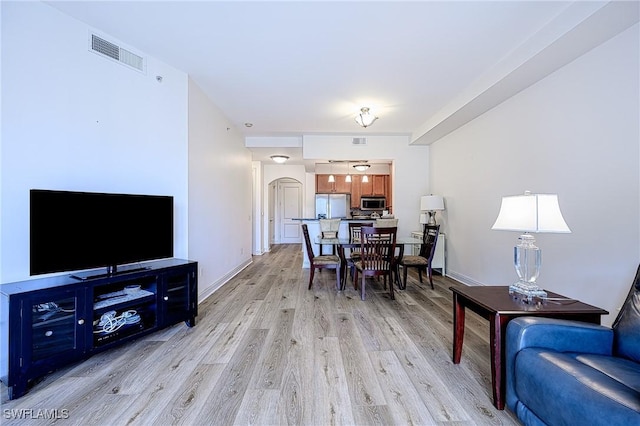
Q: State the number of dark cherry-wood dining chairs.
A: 4